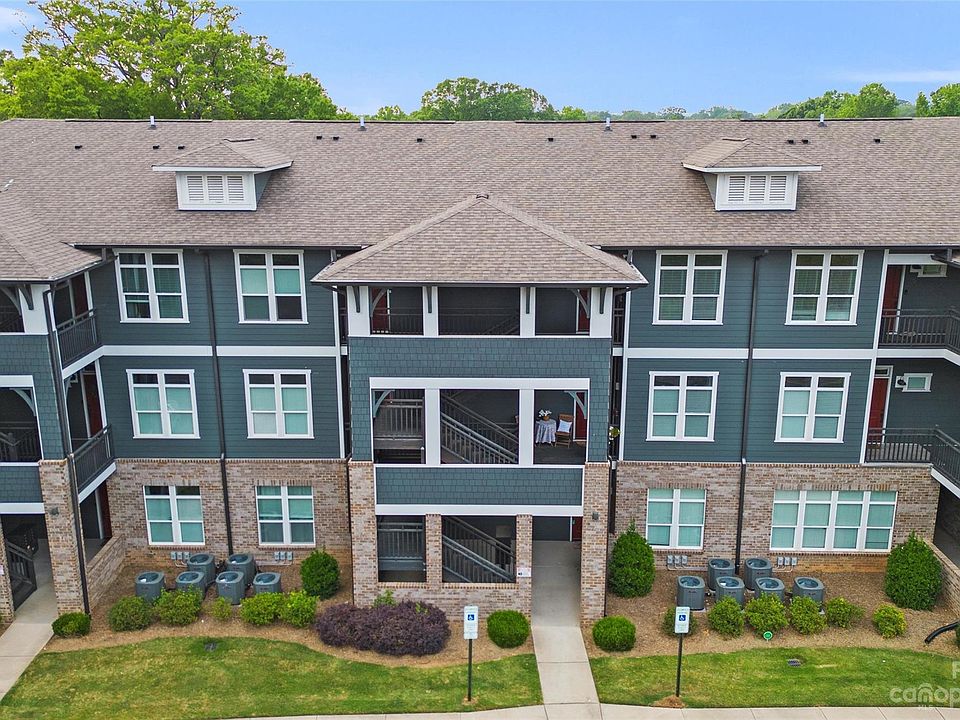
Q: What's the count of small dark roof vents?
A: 12